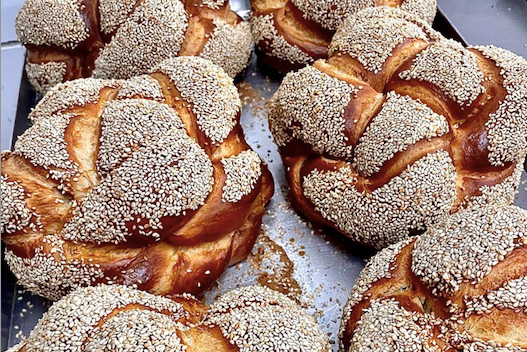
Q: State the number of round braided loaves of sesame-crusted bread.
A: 6